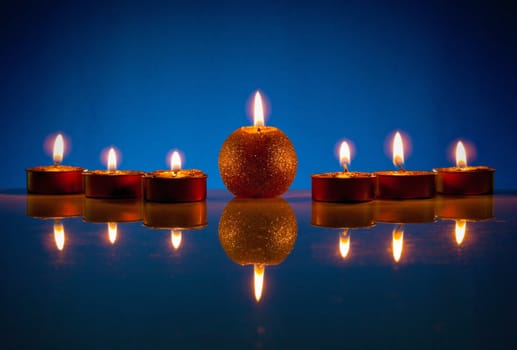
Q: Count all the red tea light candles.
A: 6